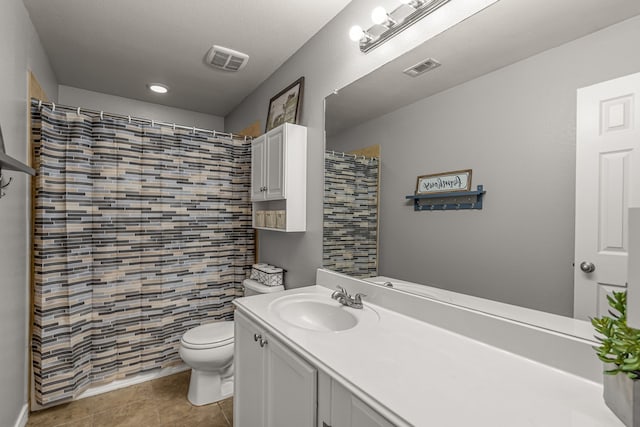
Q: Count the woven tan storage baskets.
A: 3